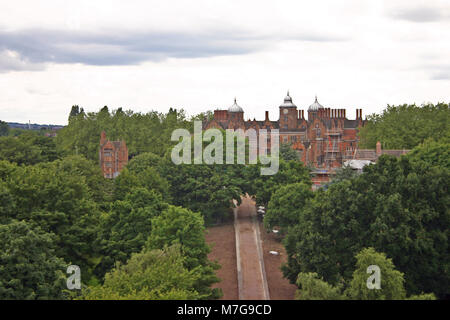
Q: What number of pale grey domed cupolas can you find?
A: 3